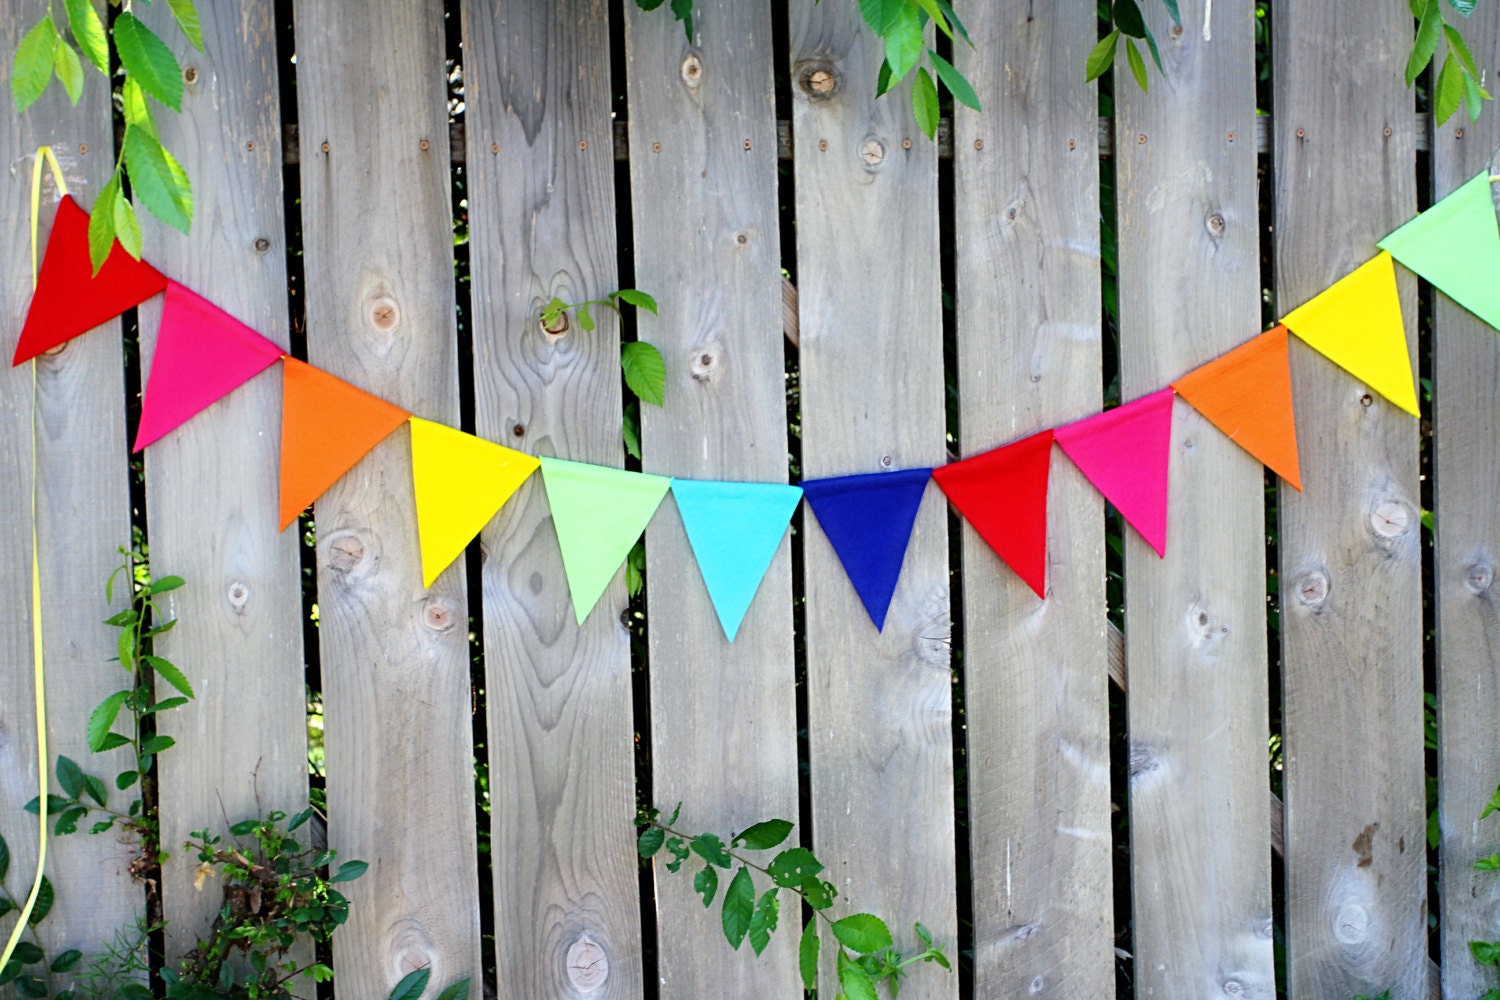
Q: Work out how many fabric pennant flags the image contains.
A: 12